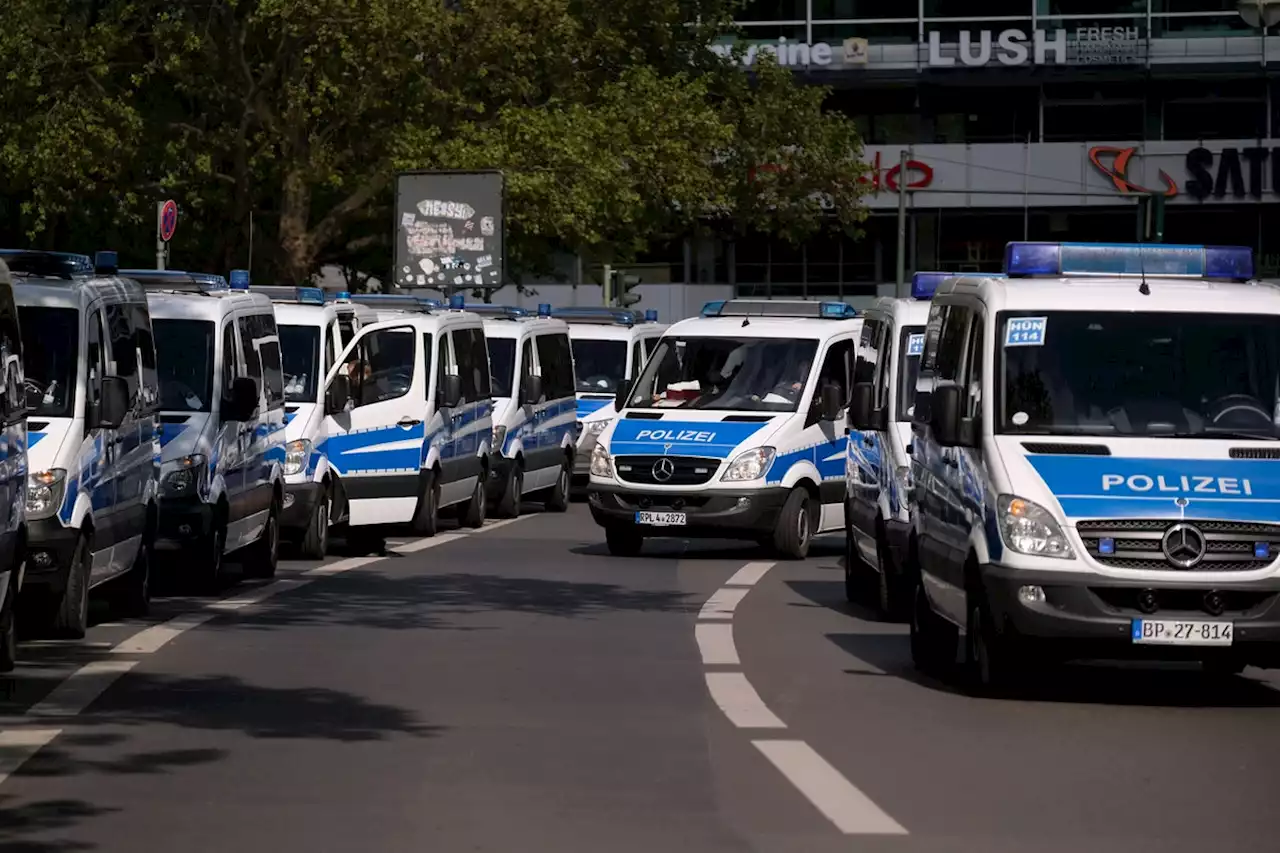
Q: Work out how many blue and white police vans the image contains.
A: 10